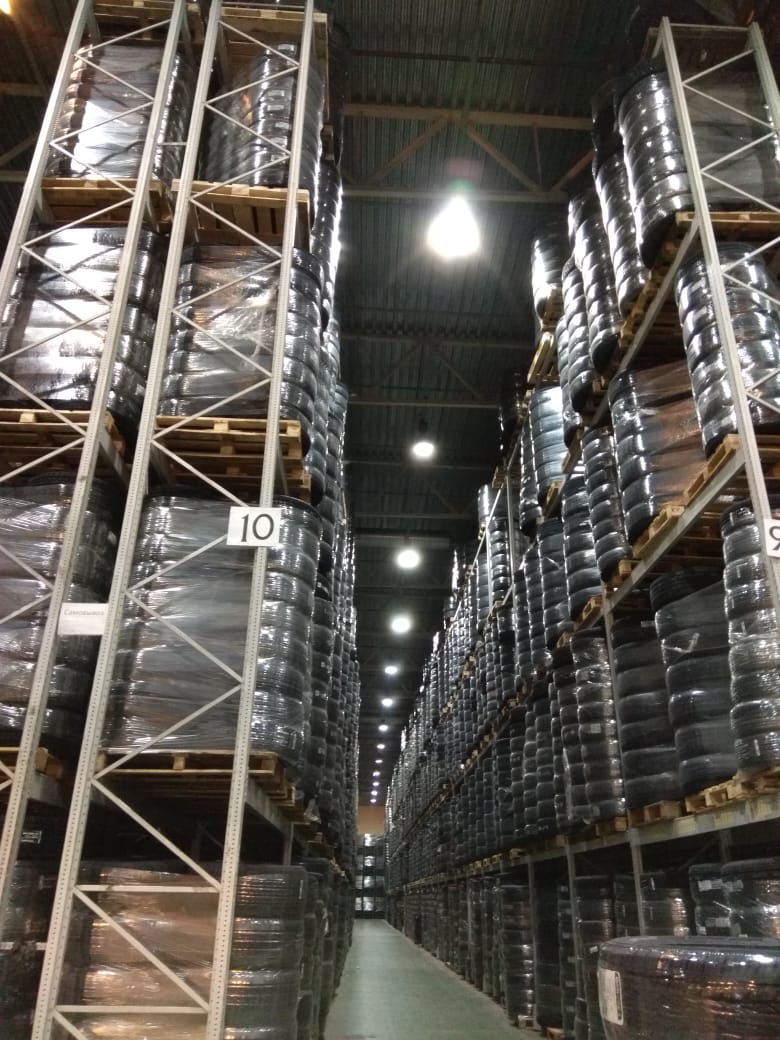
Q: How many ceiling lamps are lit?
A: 13